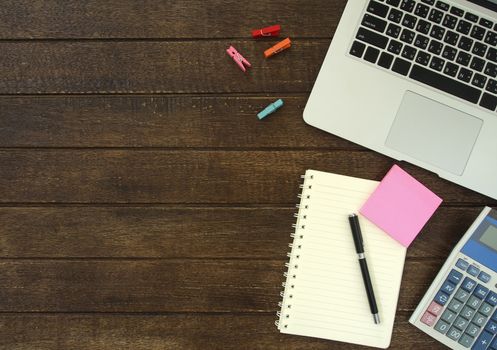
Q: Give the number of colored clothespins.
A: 4